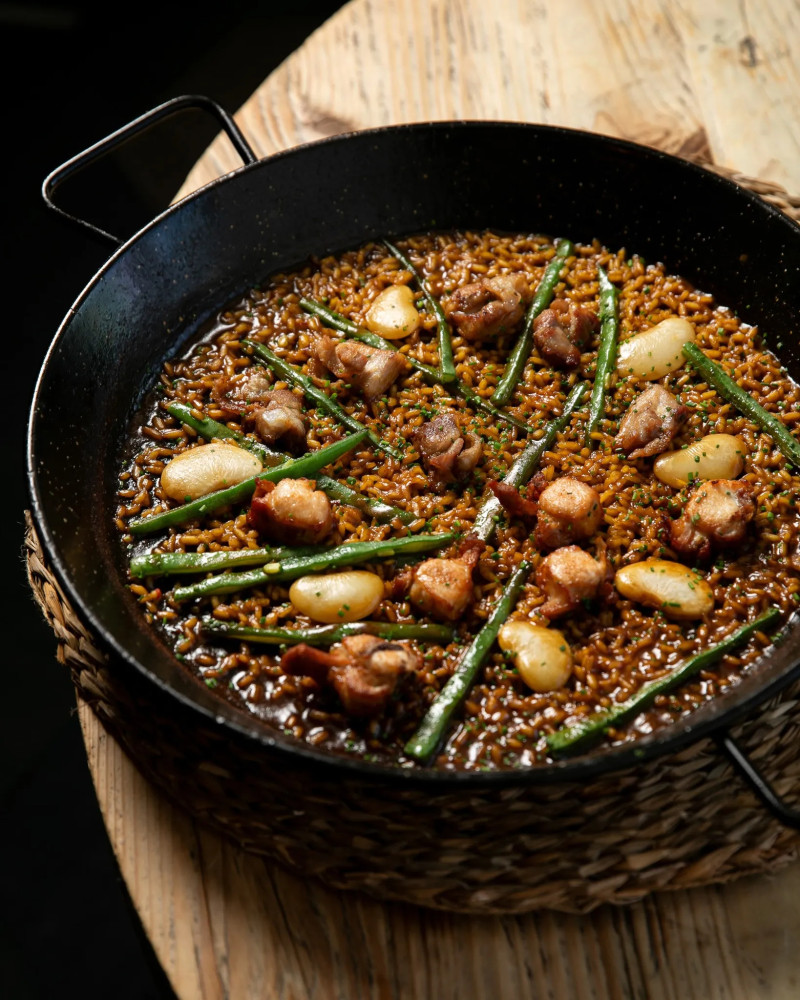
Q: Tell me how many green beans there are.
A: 14